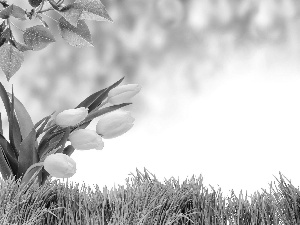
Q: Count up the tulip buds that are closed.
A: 5